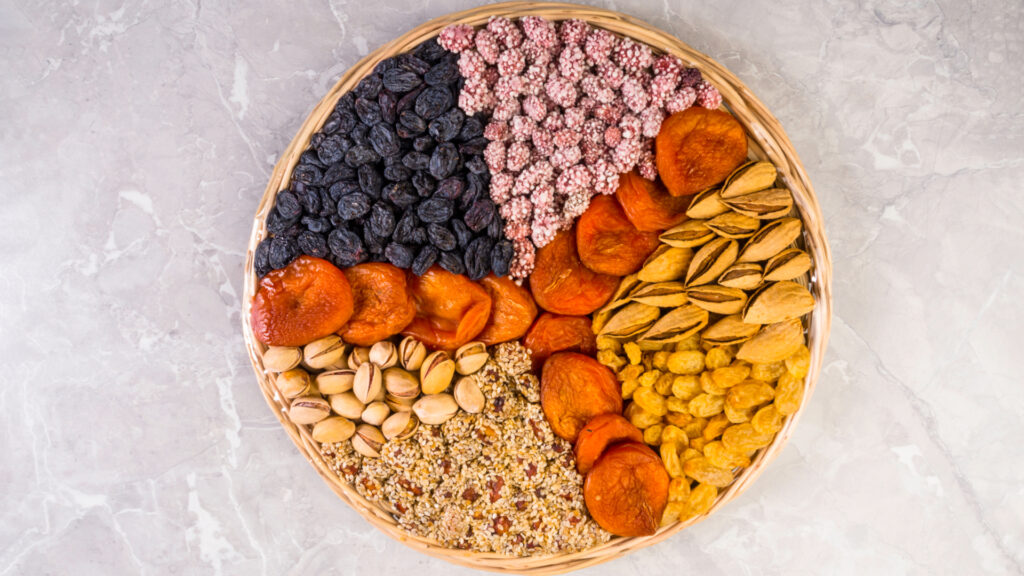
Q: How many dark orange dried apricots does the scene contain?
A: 12